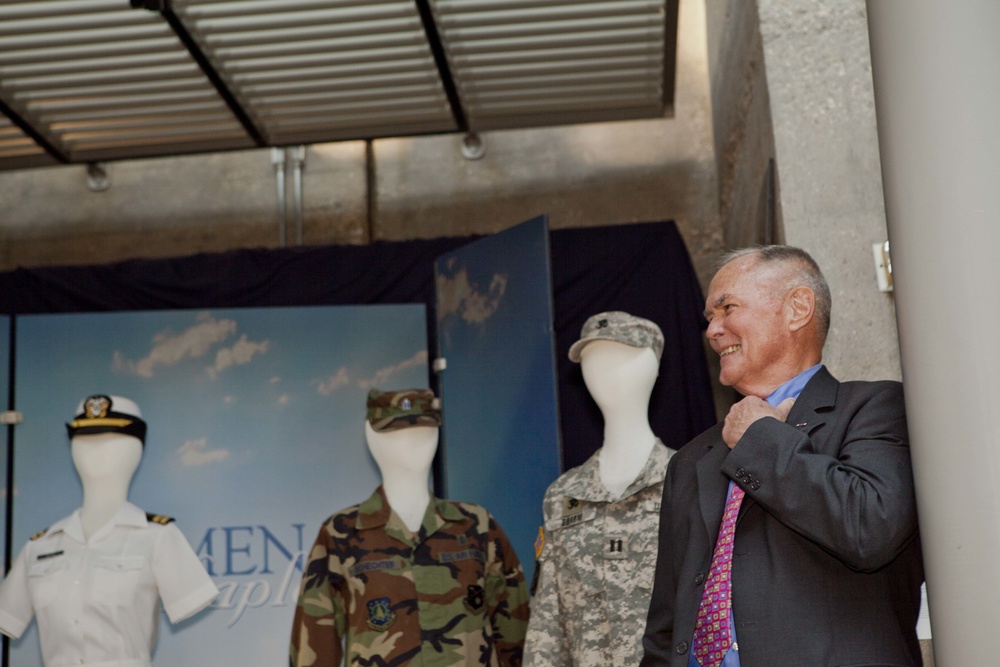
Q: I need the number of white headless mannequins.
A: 3